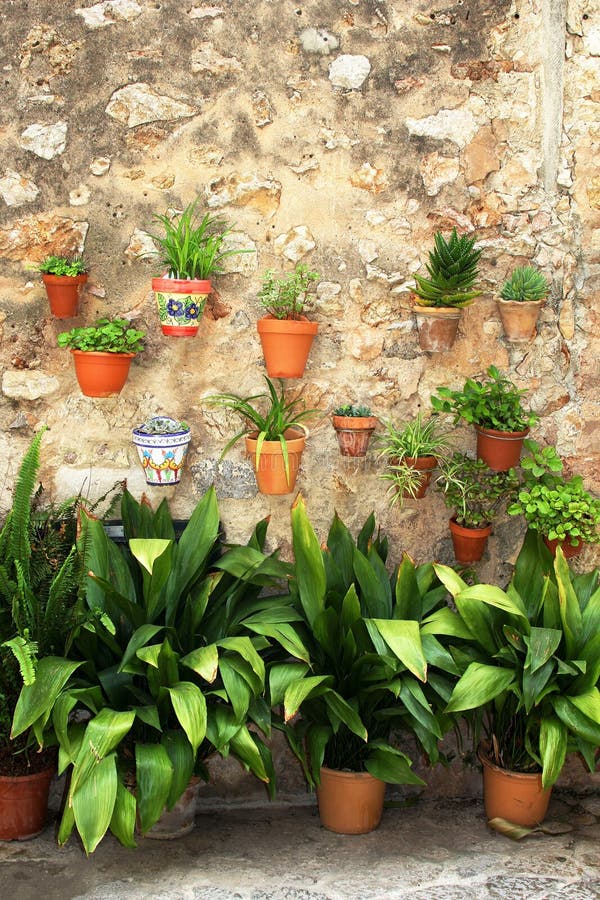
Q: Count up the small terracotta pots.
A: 11